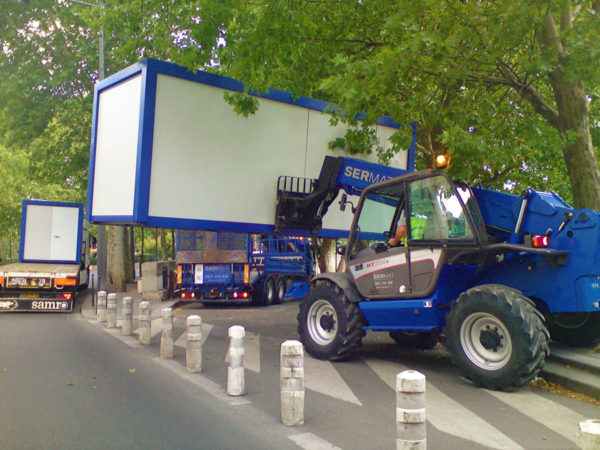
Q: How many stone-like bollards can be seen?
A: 10